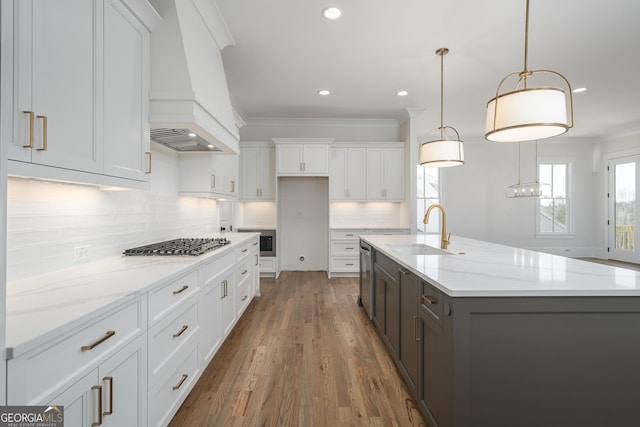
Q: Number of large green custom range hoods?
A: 0